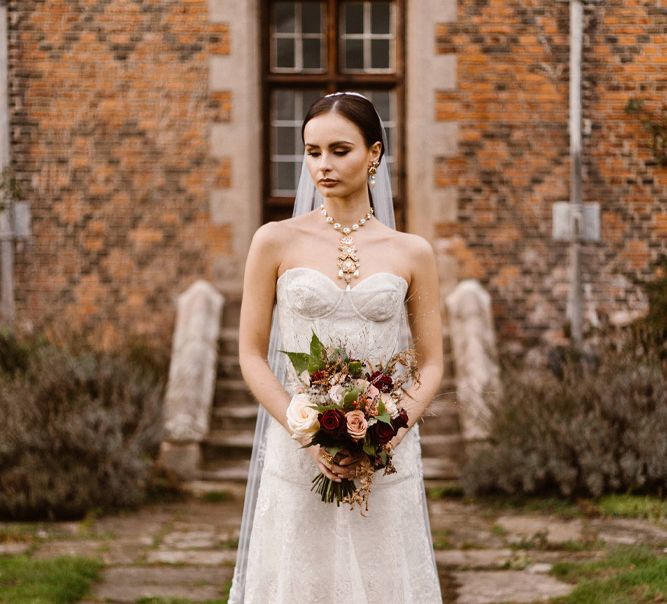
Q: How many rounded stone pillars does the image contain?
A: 2